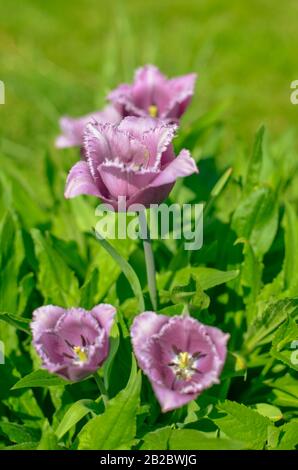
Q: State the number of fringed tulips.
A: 5